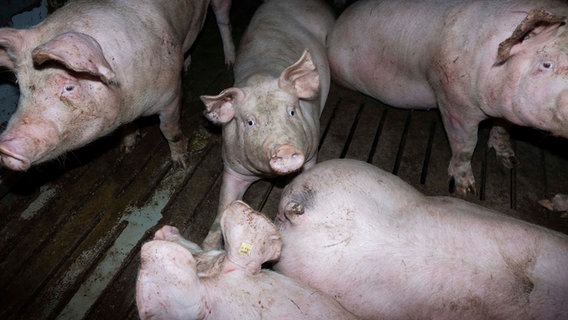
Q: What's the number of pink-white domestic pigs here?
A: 5